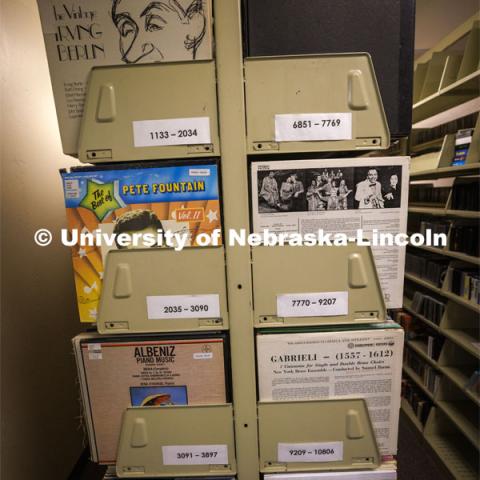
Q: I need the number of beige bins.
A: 6